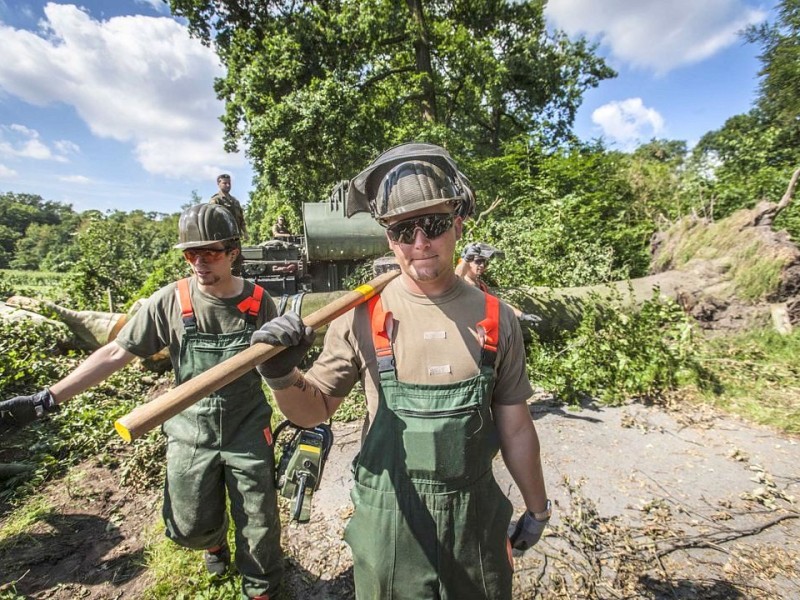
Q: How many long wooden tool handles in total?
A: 1